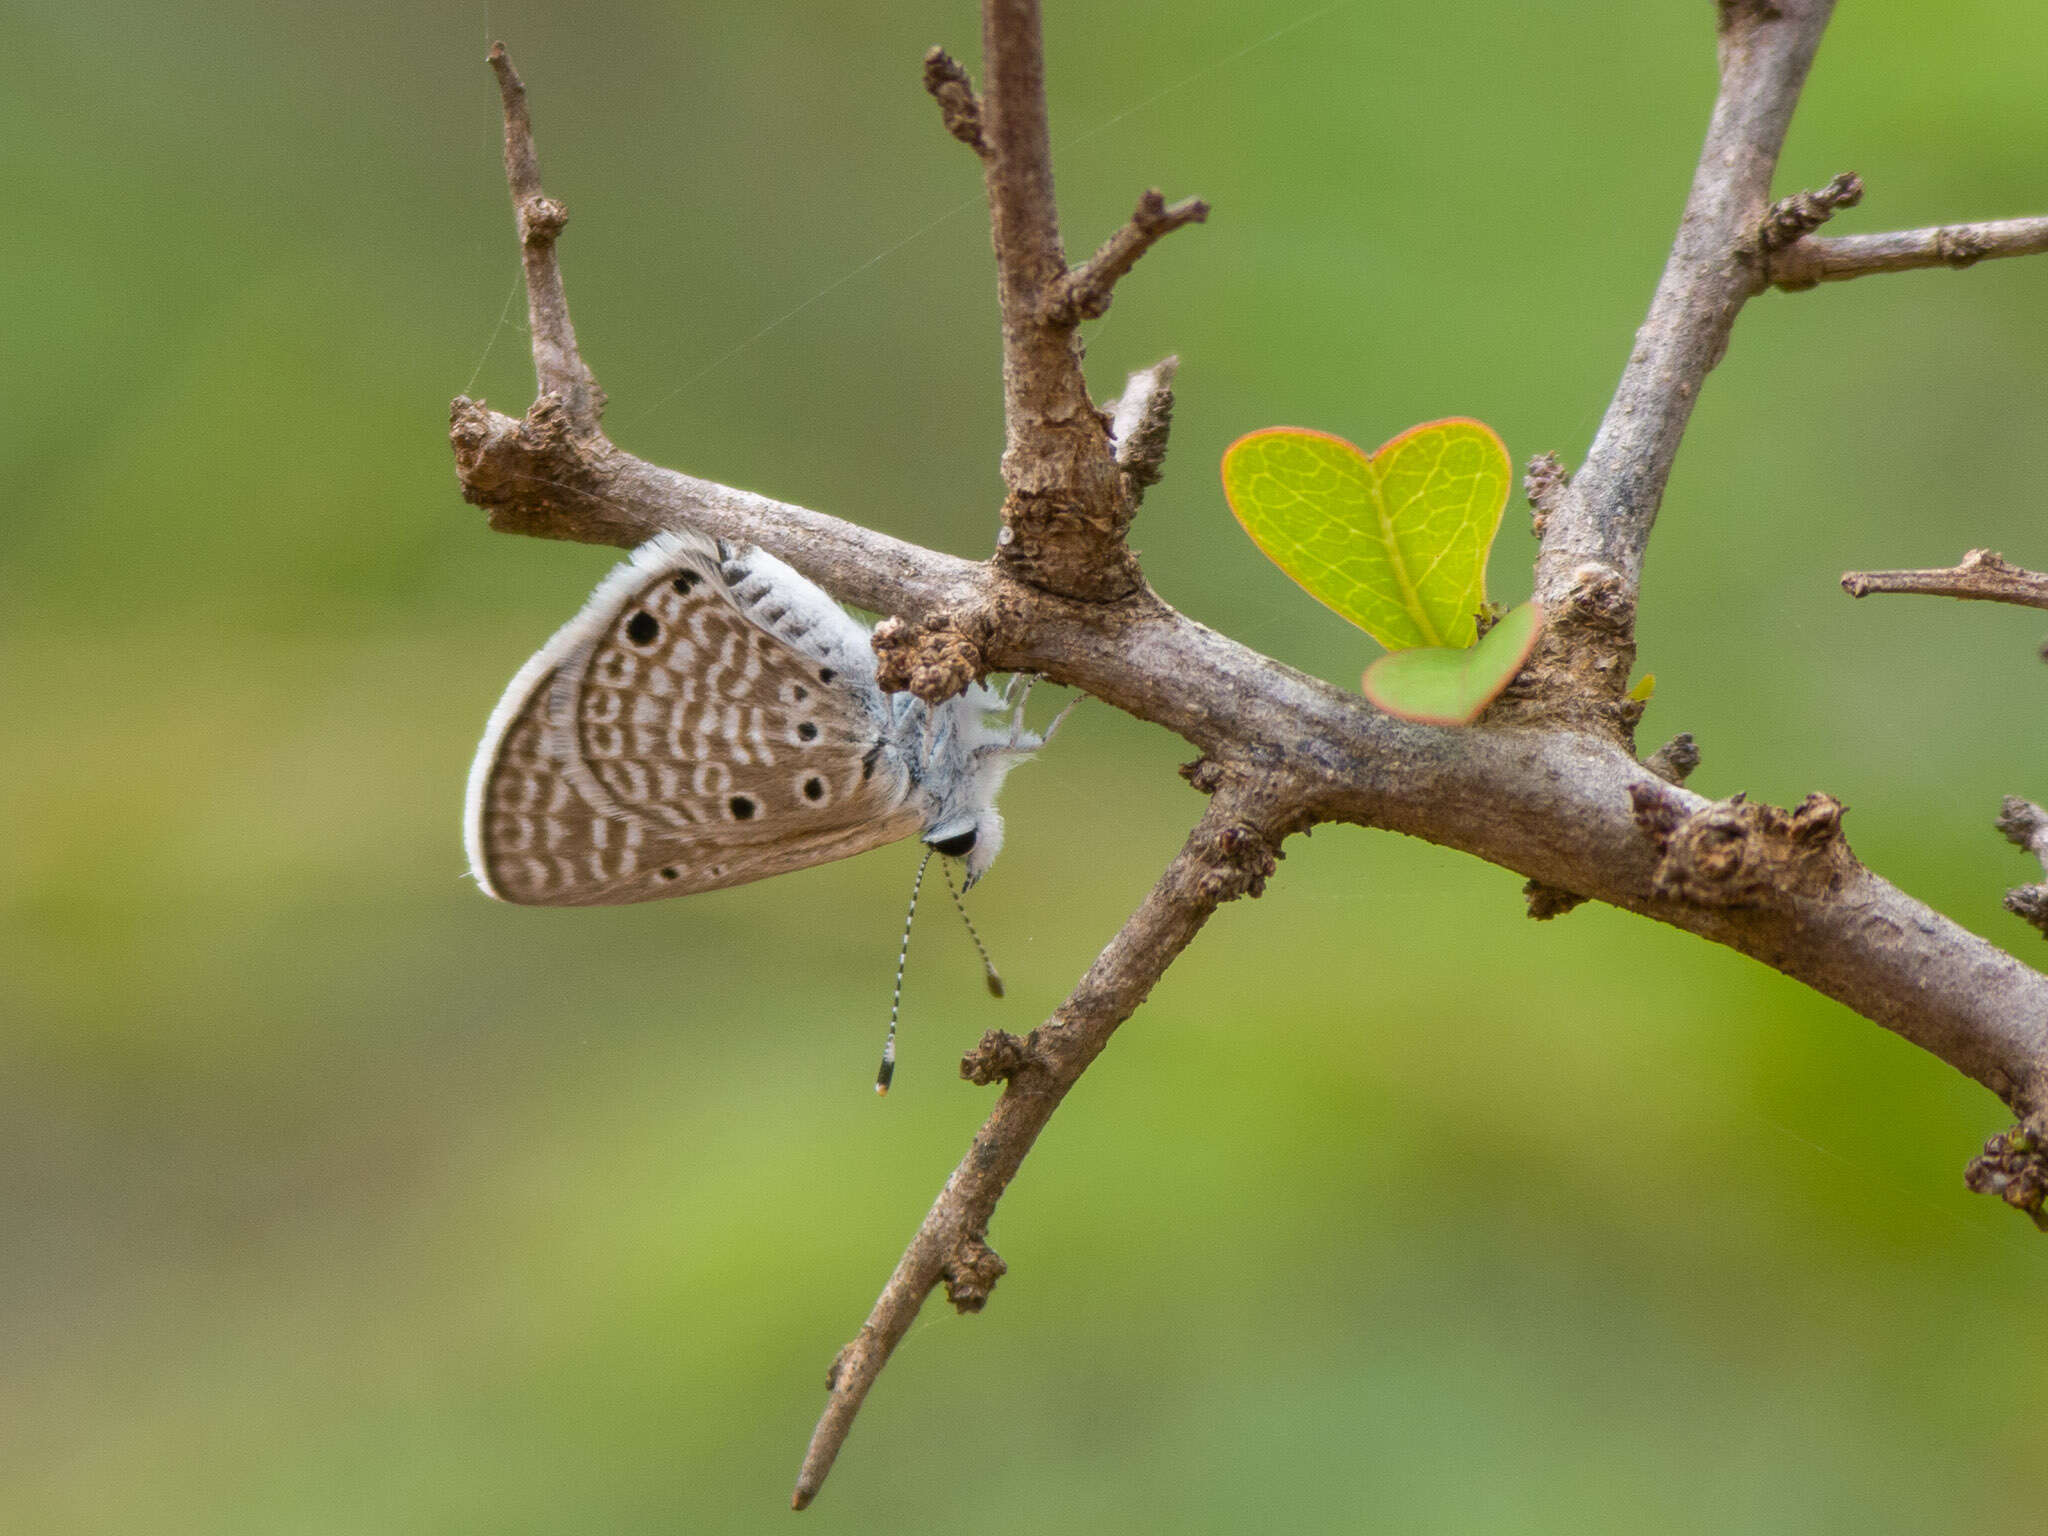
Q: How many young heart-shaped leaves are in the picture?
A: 2